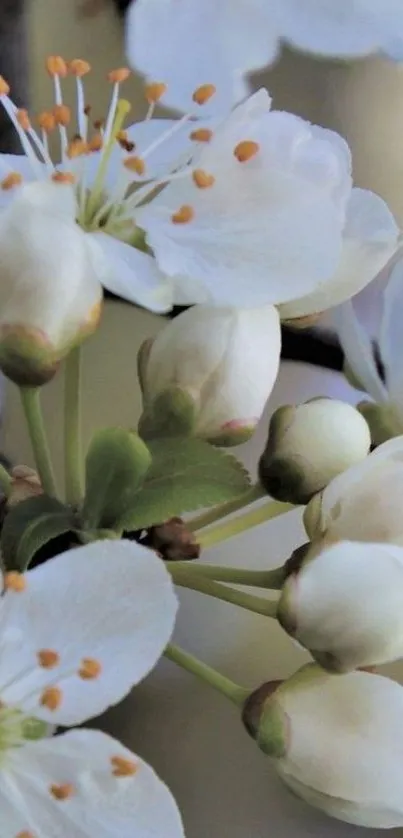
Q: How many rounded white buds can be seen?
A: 6